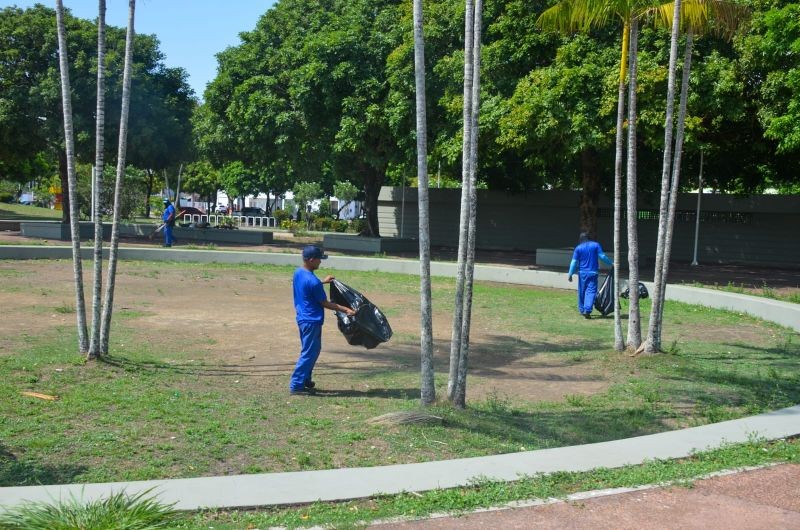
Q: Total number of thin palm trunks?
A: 10